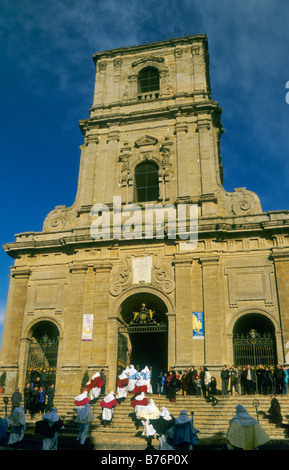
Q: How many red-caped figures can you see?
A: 6